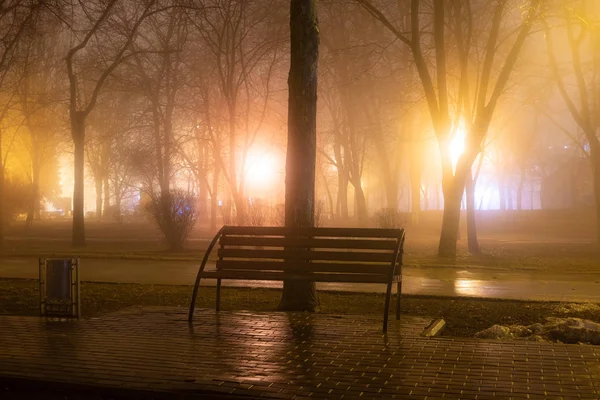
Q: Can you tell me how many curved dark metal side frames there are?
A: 2